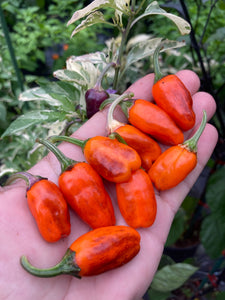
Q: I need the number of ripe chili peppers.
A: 9